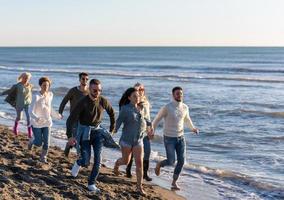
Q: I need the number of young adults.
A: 7